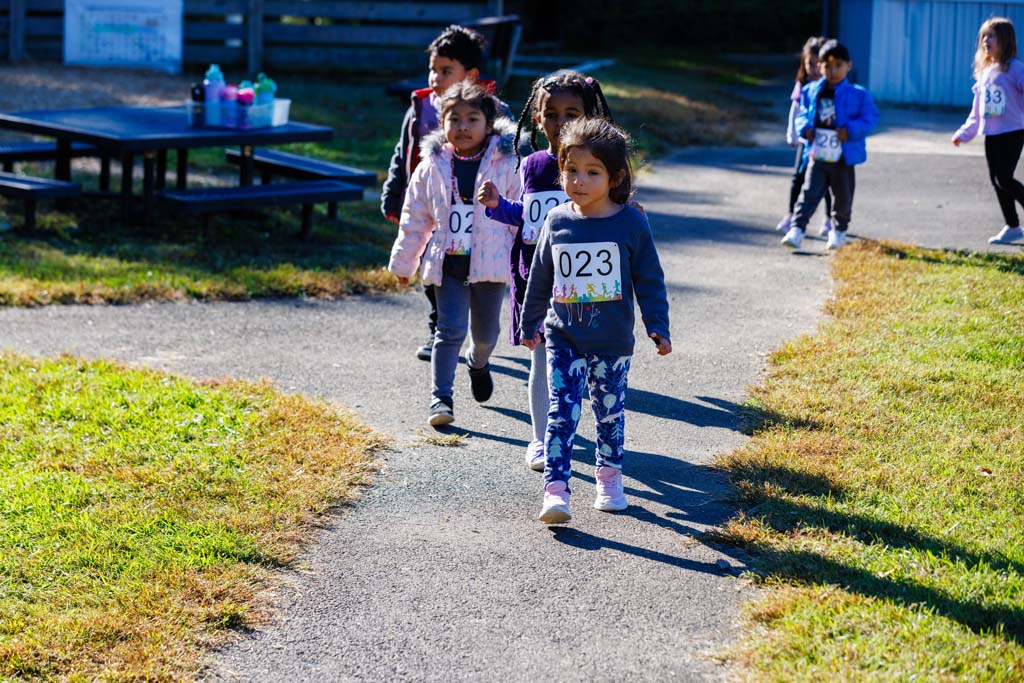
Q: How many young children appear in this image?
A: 7